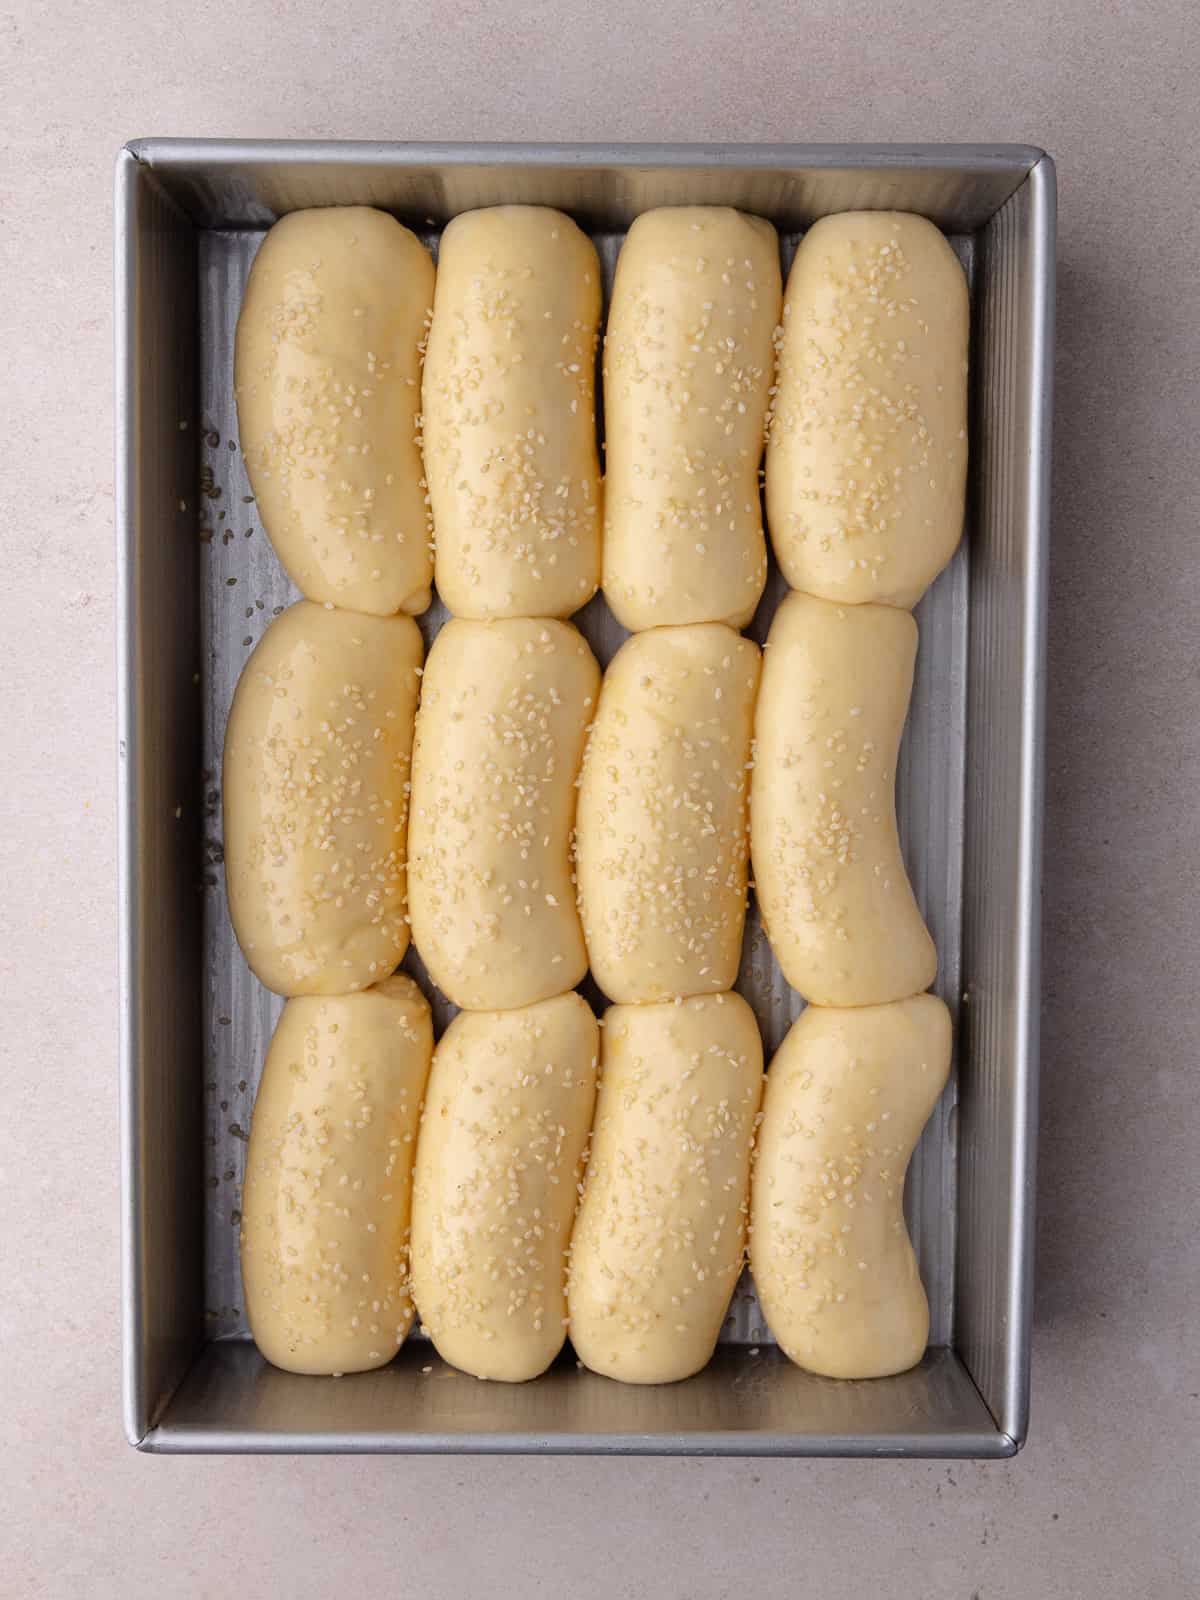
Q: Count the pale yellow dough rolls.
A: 12